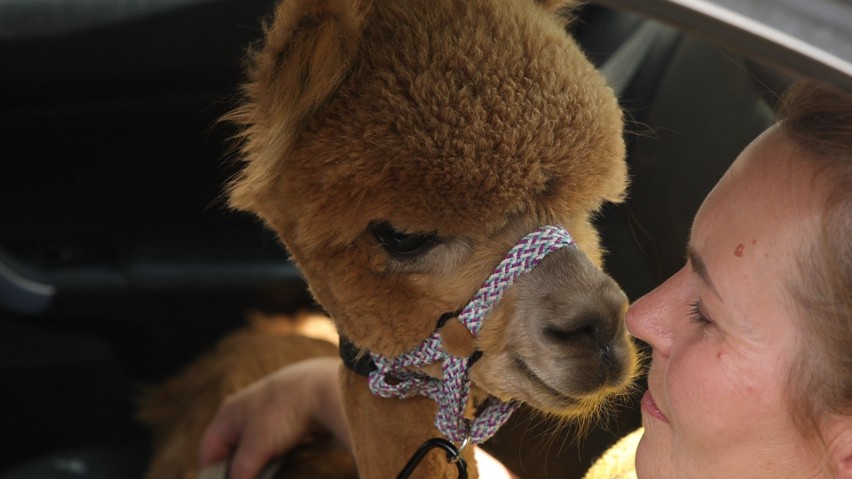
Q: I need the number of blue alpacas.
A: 0